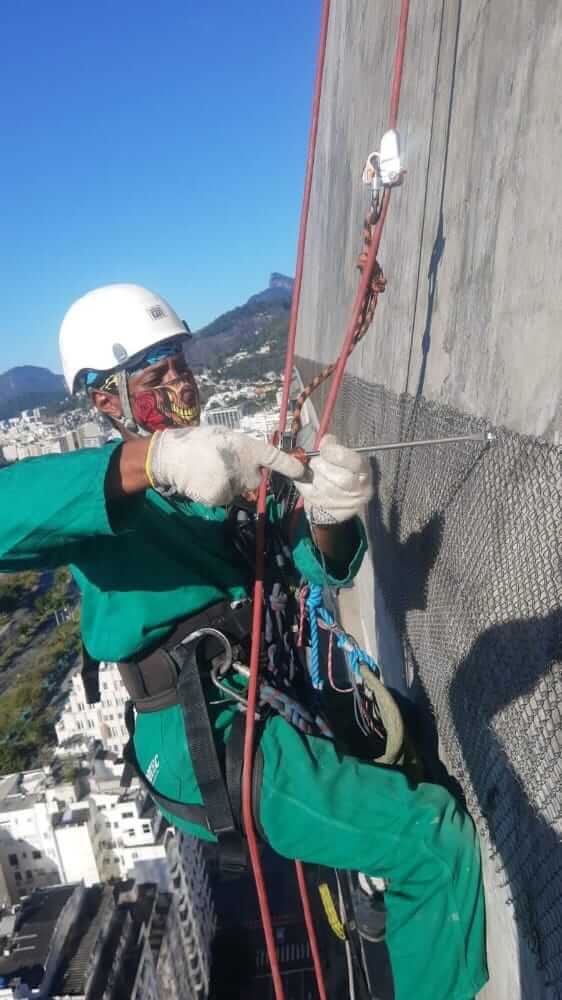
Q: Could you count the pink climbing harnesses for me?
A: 0